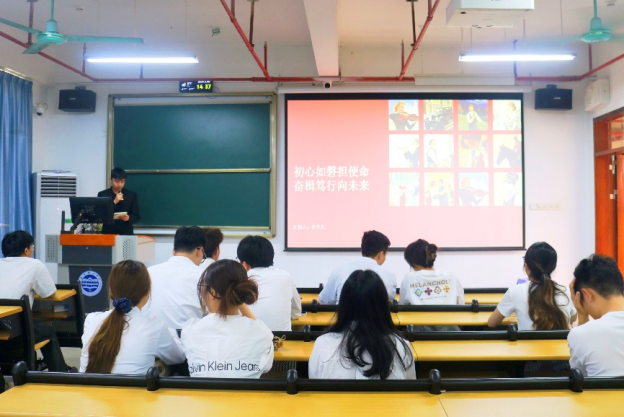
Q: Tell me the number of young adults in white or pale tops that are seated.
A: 11